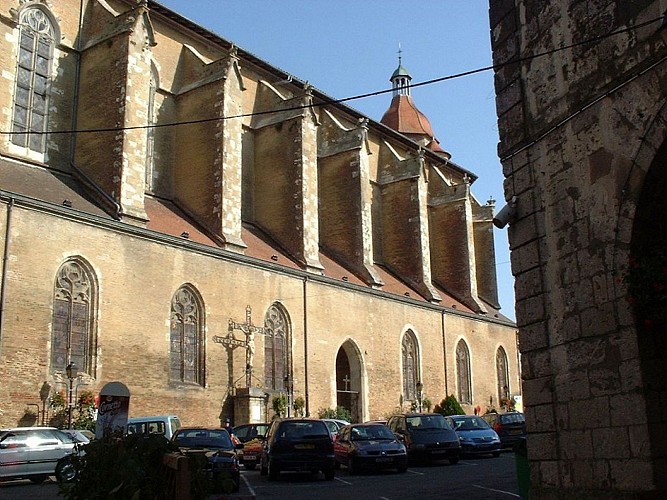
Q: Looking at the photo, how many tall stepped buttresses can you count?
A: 7